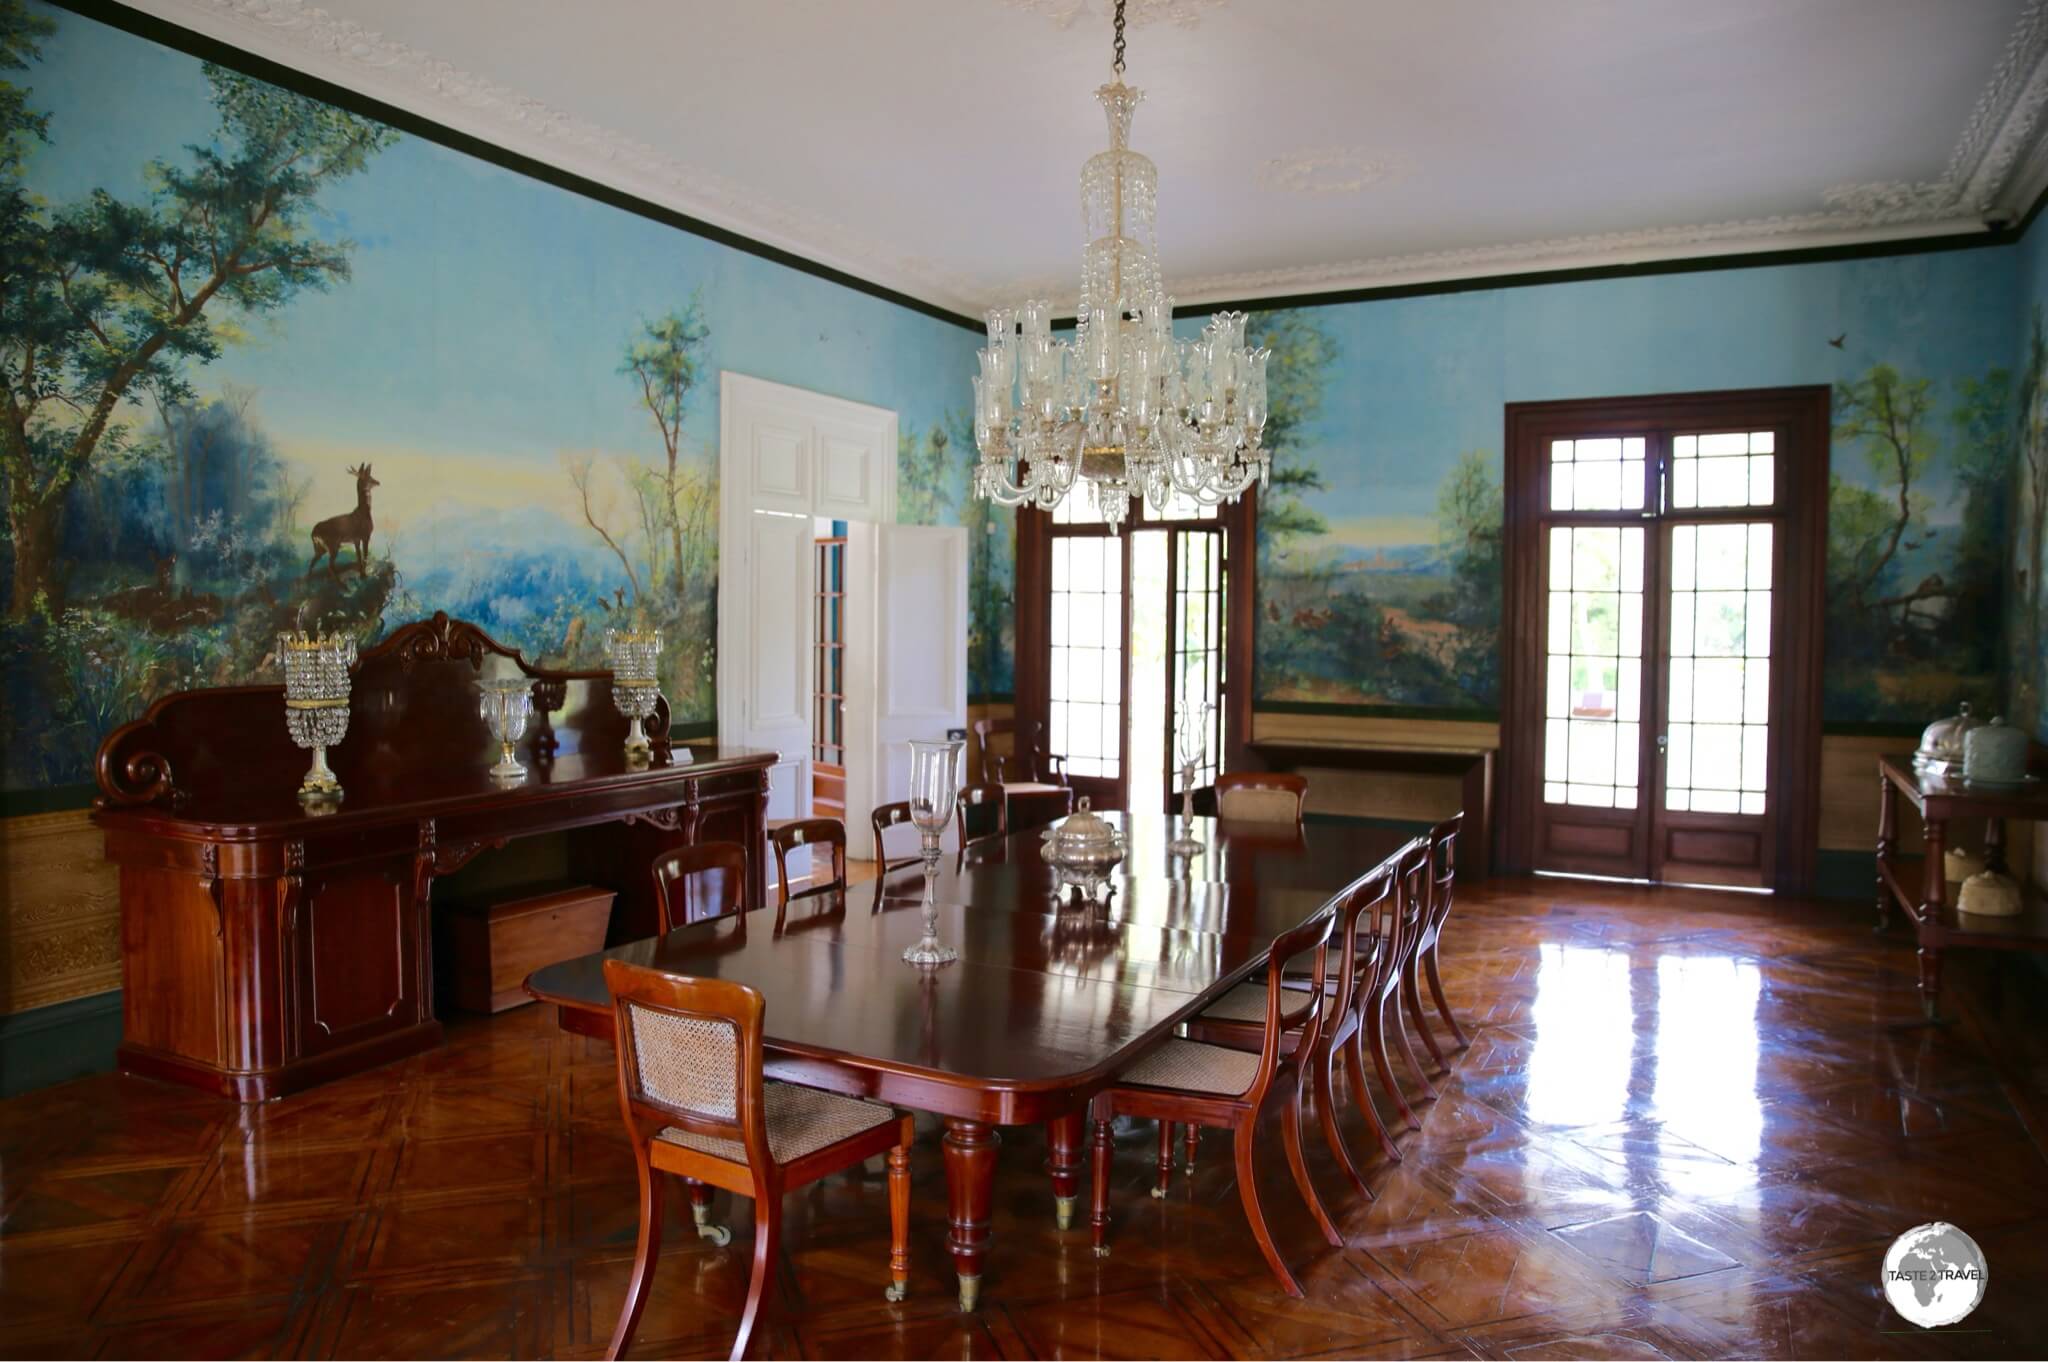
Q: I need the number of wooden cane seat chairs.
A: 11